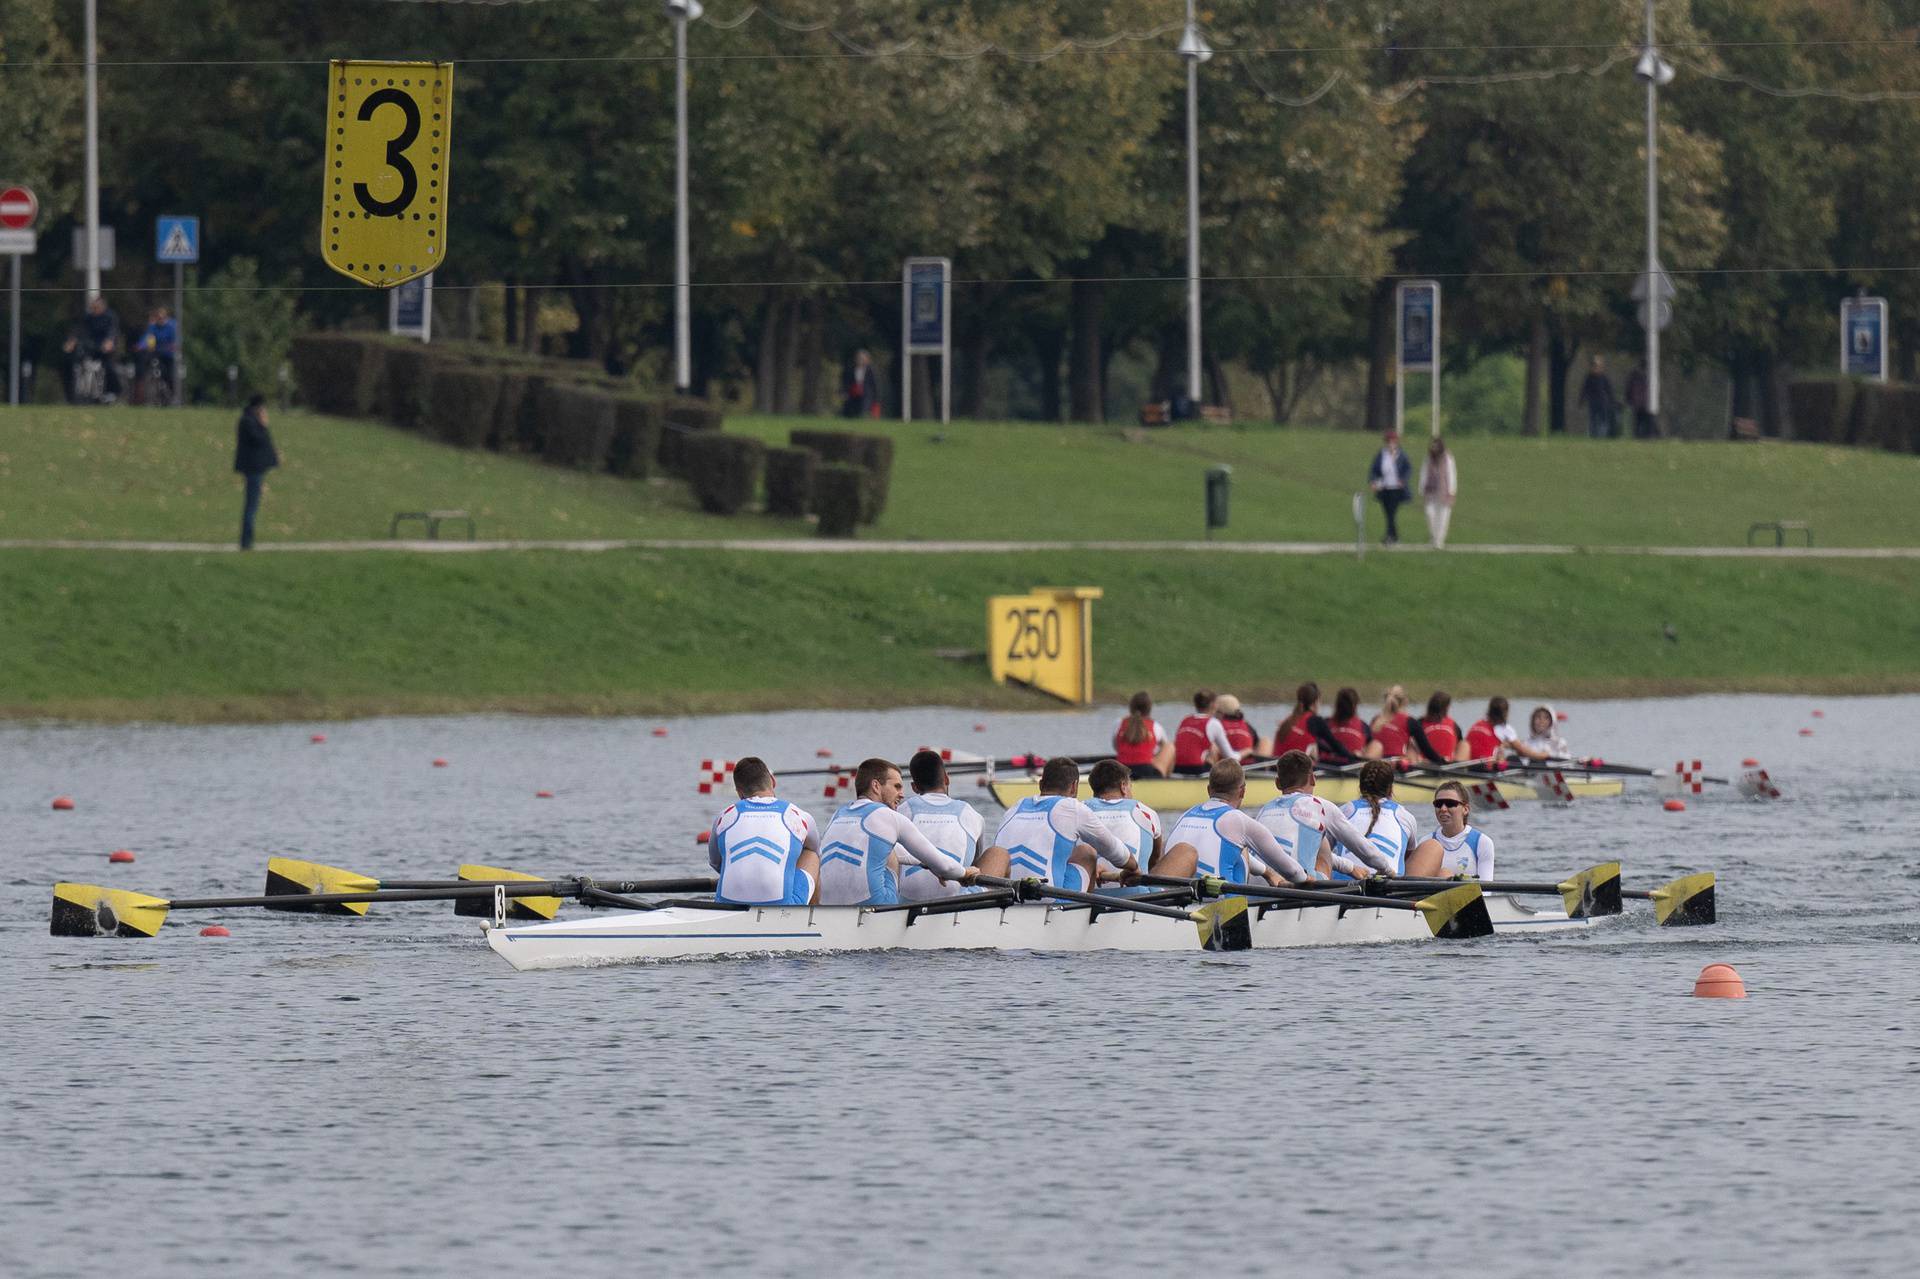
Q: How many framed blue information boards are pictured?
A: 4